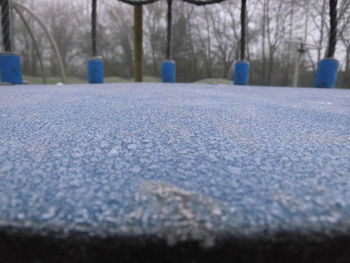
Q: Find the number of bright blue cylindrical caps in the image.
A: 5